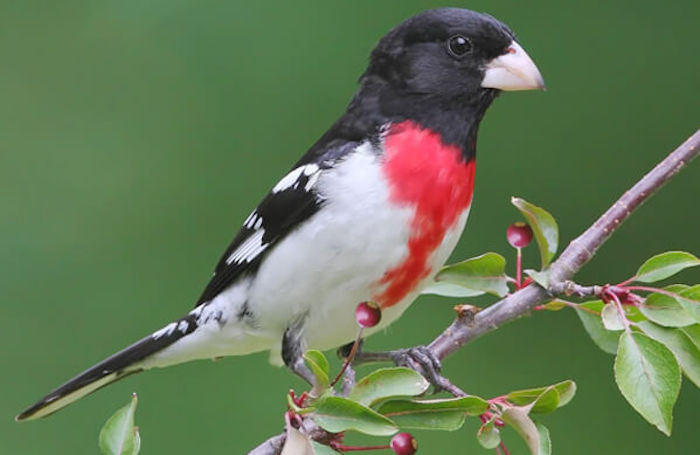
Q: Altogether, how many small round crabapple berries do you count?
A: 3